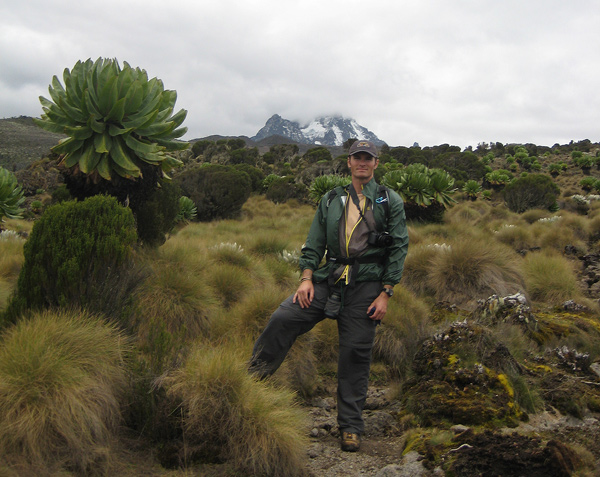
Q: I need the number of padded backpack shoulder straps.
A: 2